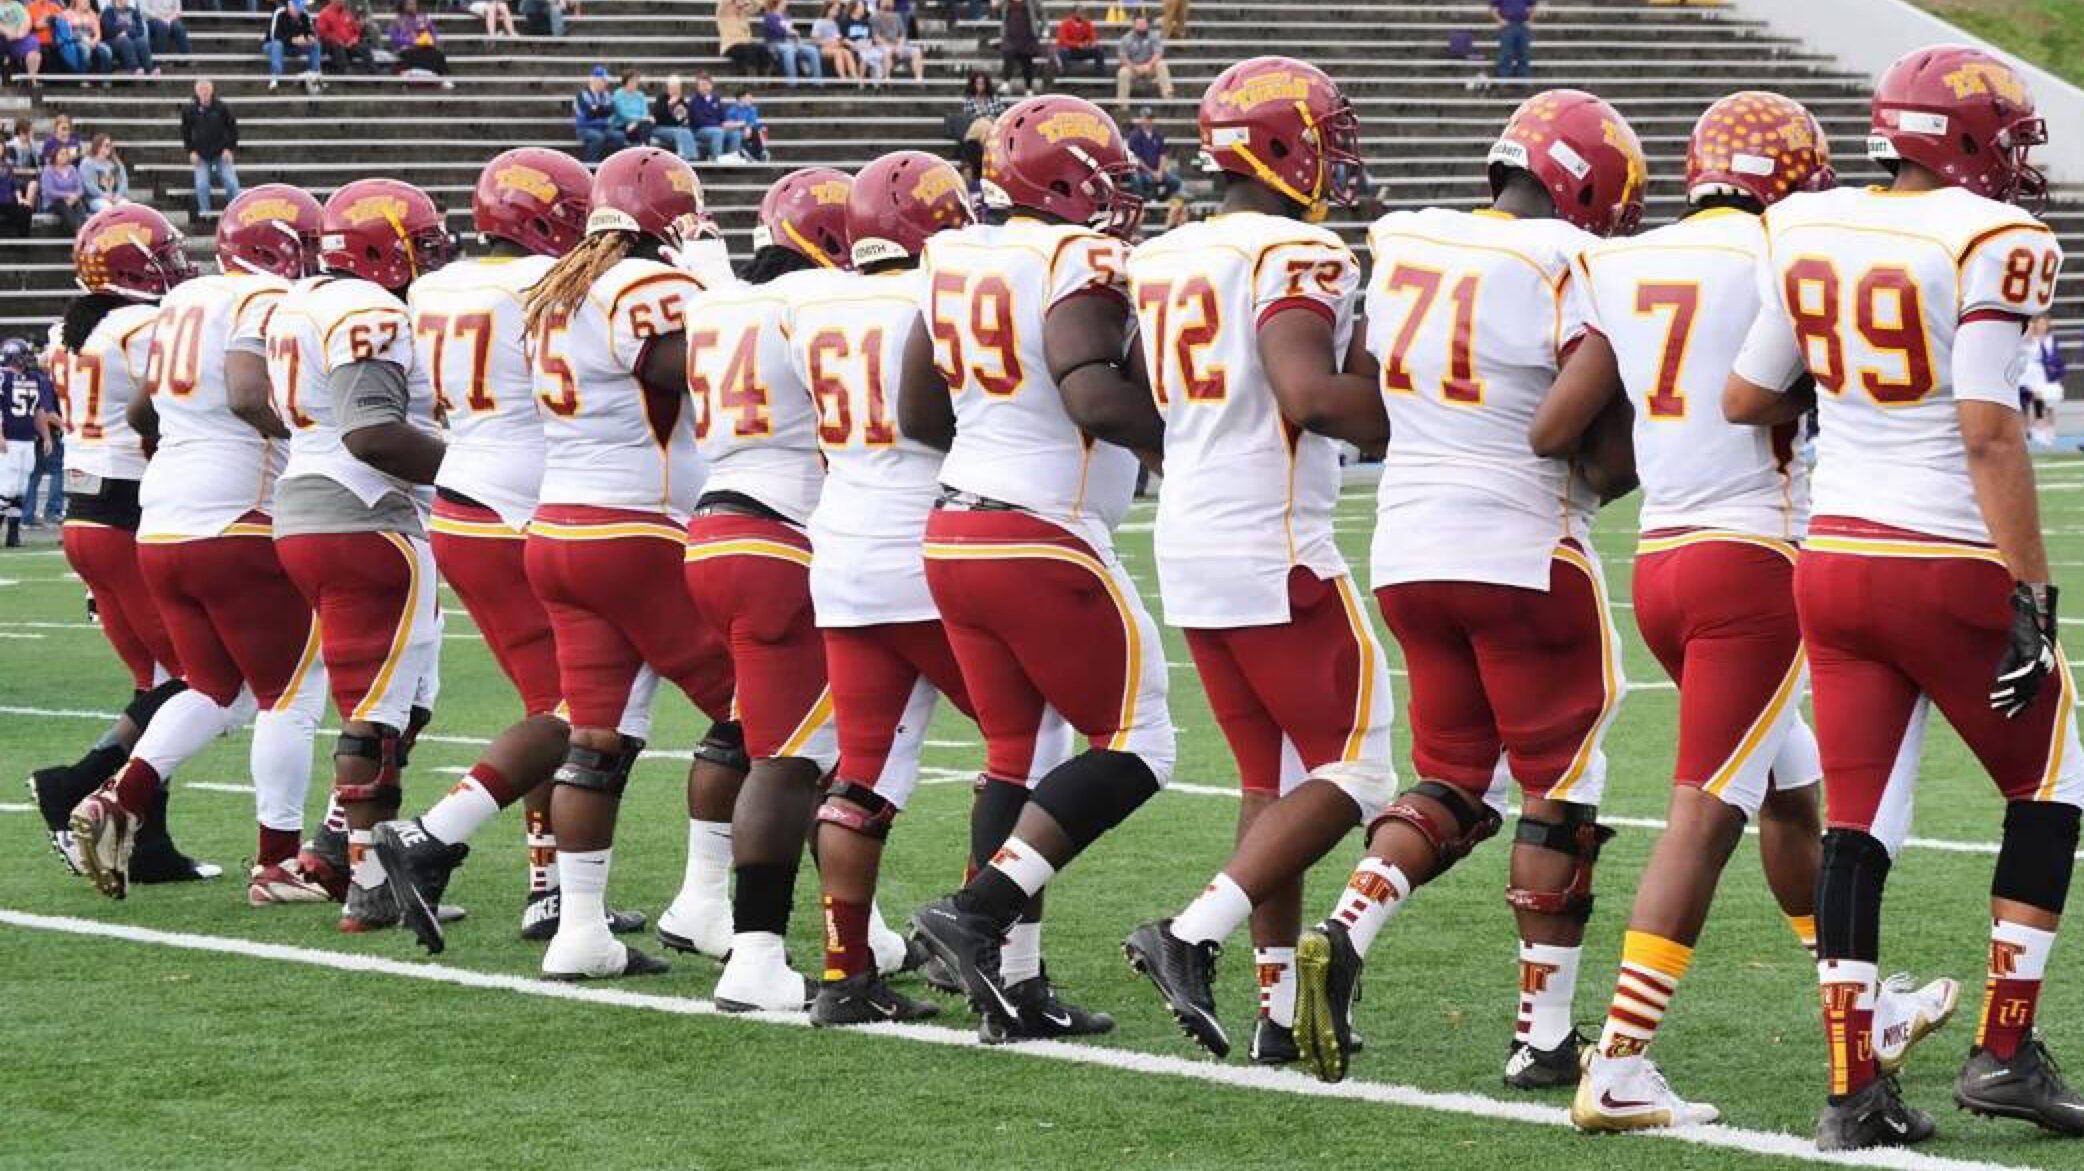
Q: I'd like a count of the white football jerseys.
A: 12